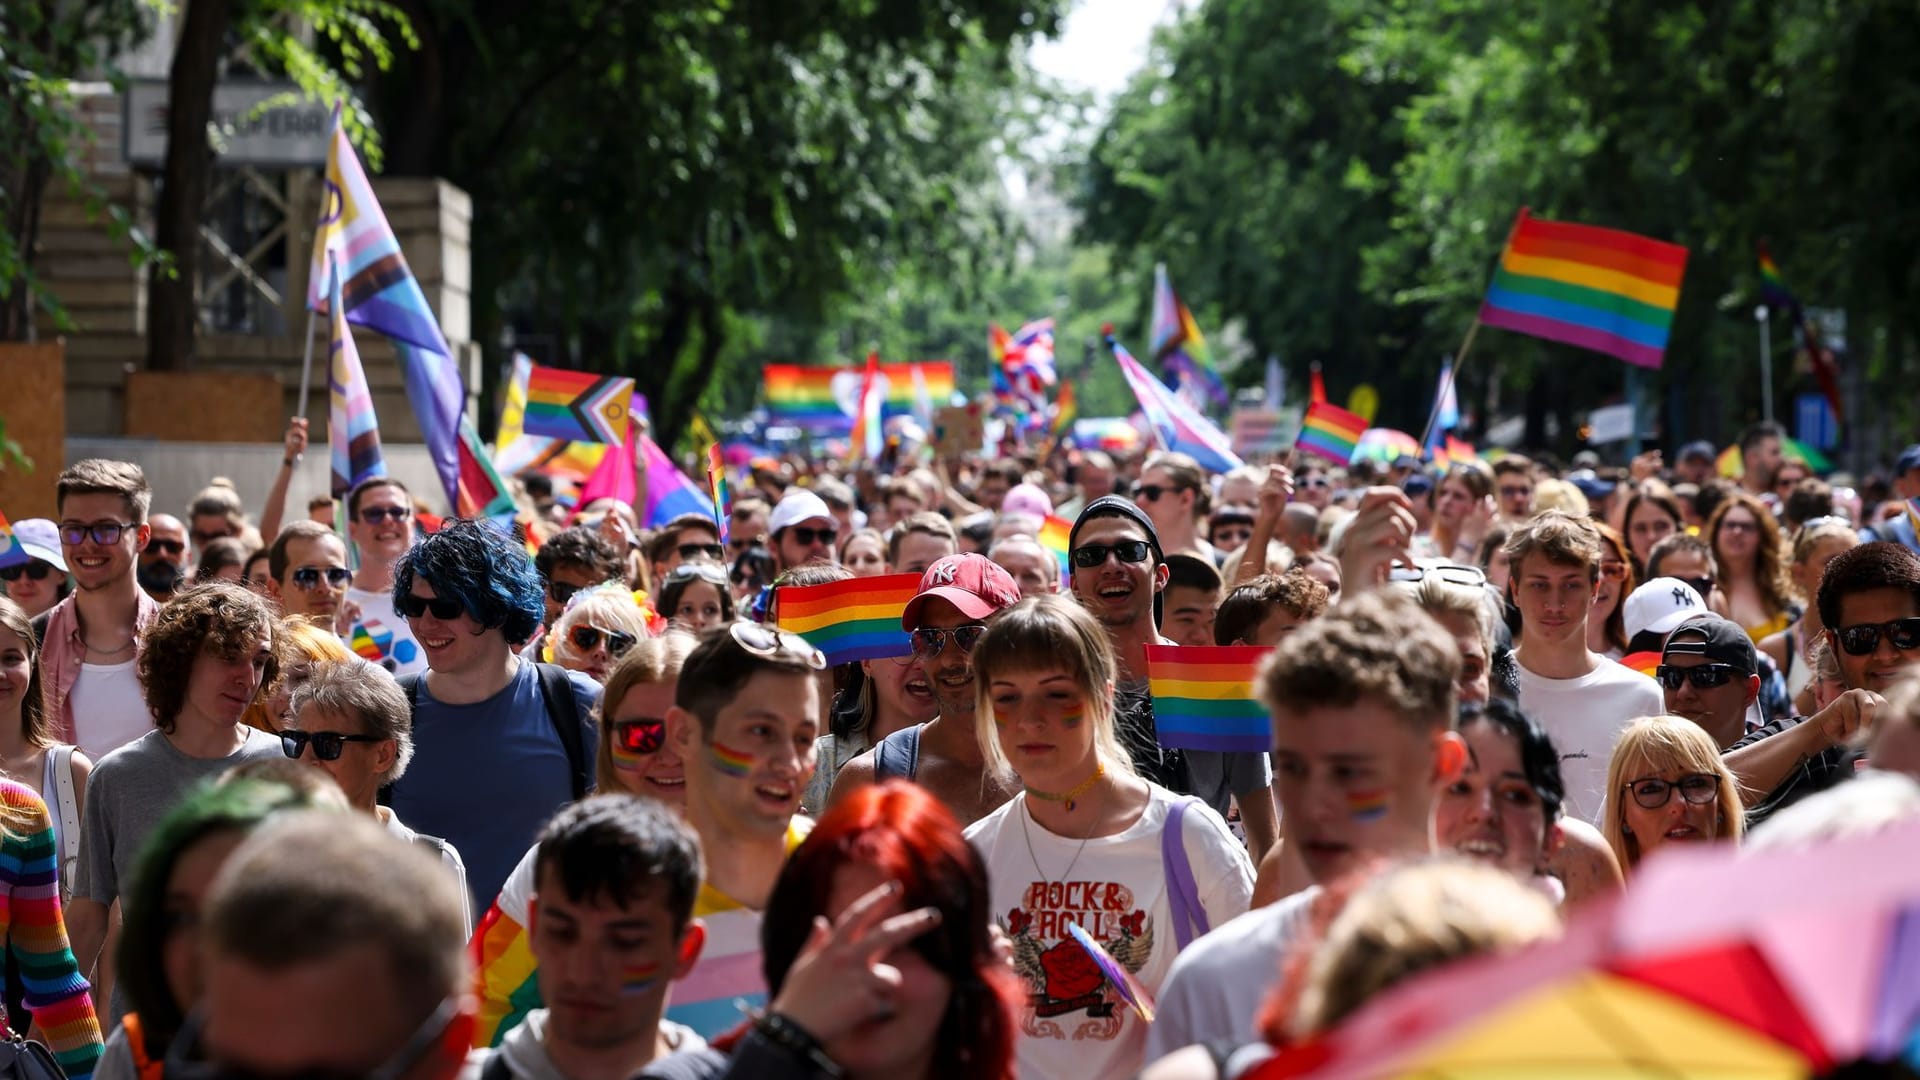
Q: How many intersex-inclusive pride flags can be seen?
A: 4